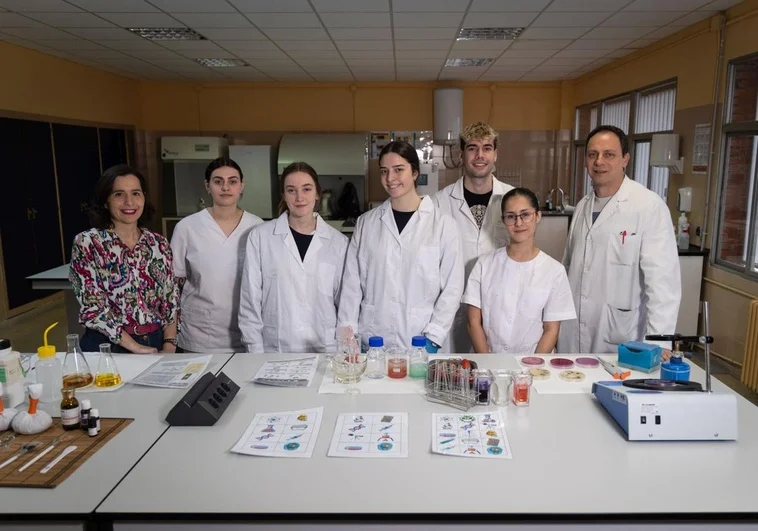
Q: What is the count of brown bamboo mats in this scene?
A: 1